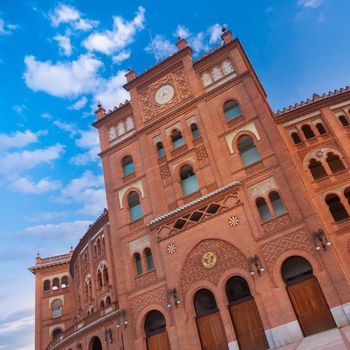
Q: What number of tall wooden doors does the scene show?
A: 4